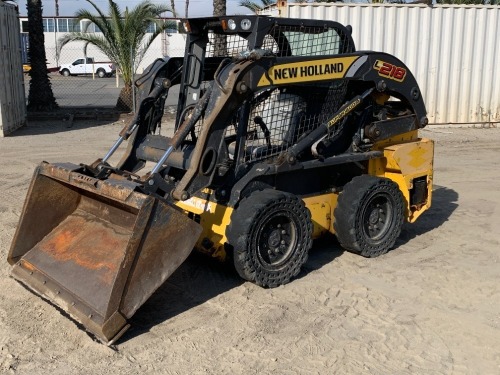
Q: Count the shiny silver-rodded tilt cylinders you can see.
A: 2